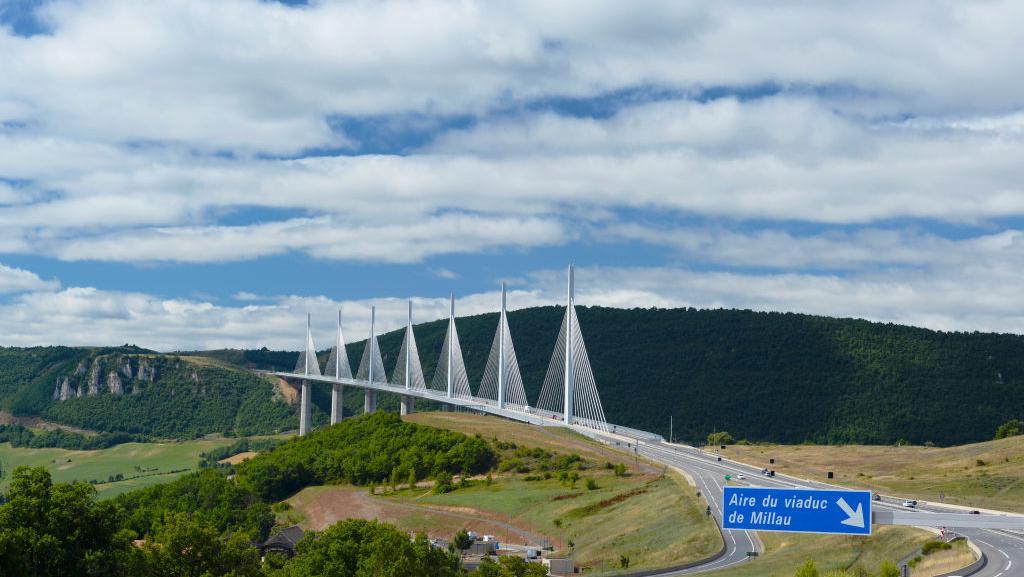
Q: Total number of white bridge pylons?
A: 7